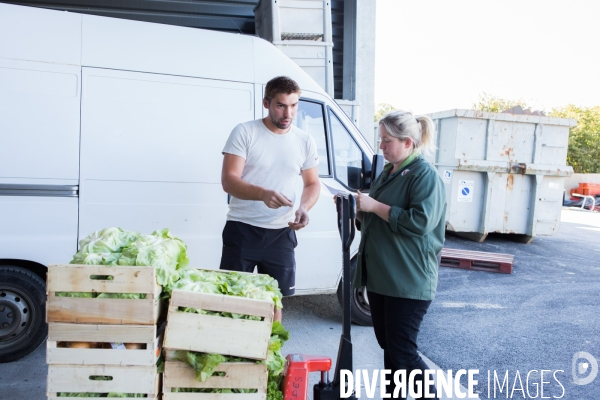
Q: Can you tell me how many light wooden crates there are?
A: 5